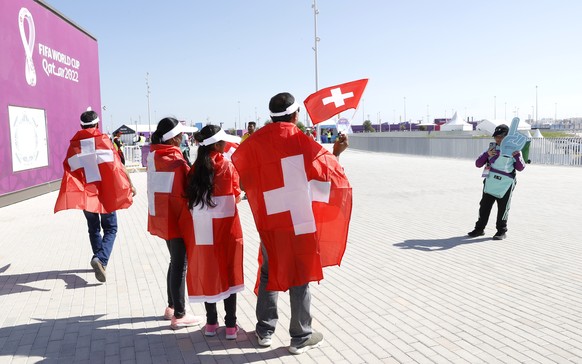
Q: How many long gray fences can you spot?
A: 1